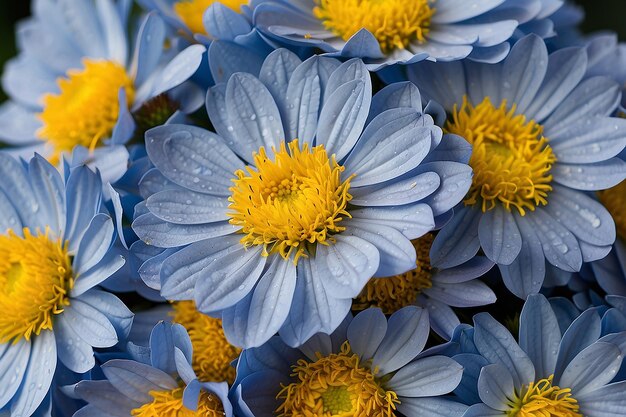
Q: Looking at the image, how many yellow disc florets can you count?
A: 12